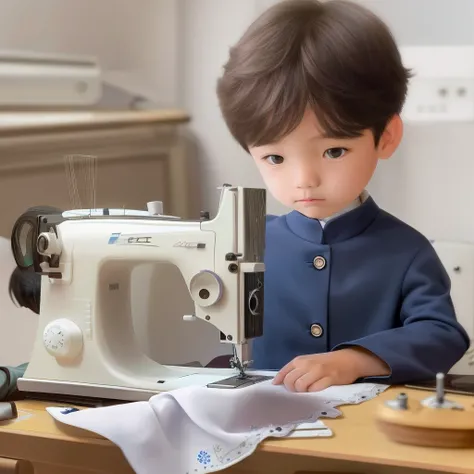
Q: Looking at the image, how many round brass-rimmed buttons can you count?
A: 2